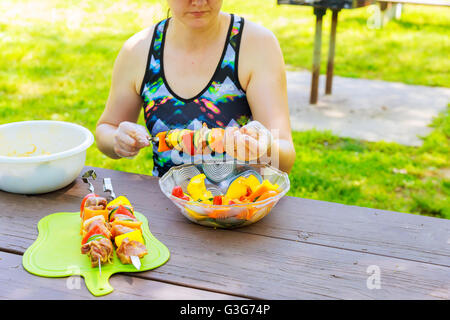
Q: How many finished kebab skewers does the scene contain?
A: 2